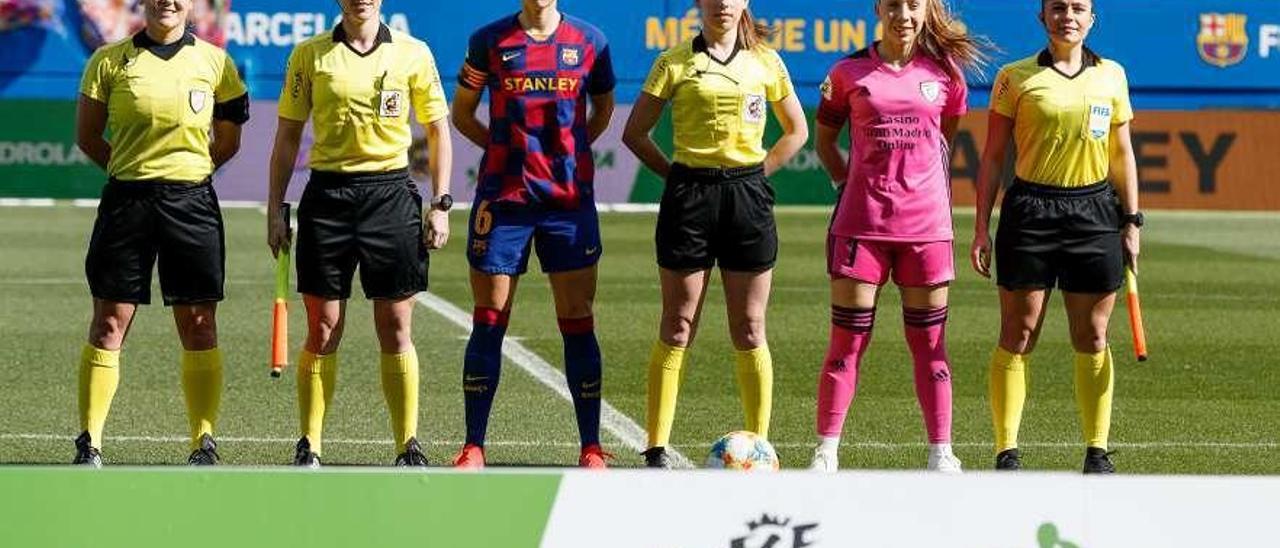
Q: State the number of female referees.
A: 4